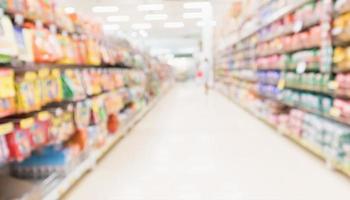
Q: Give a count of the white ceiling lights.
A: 11